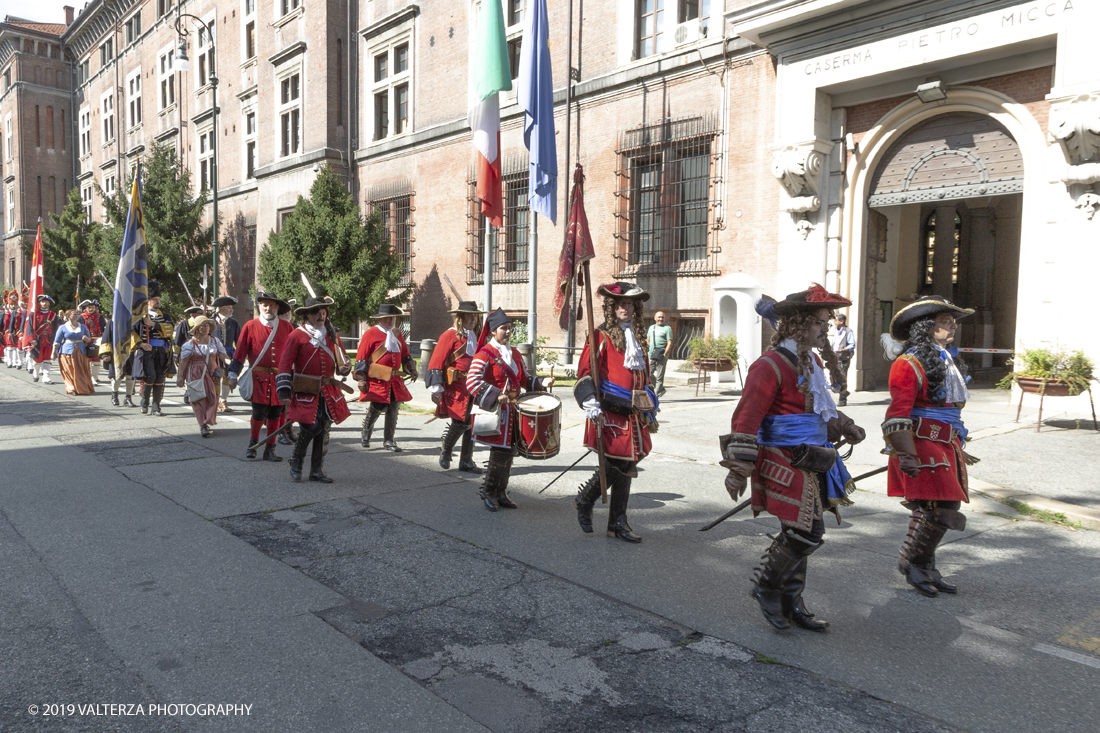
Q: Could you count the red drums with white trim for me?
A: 1